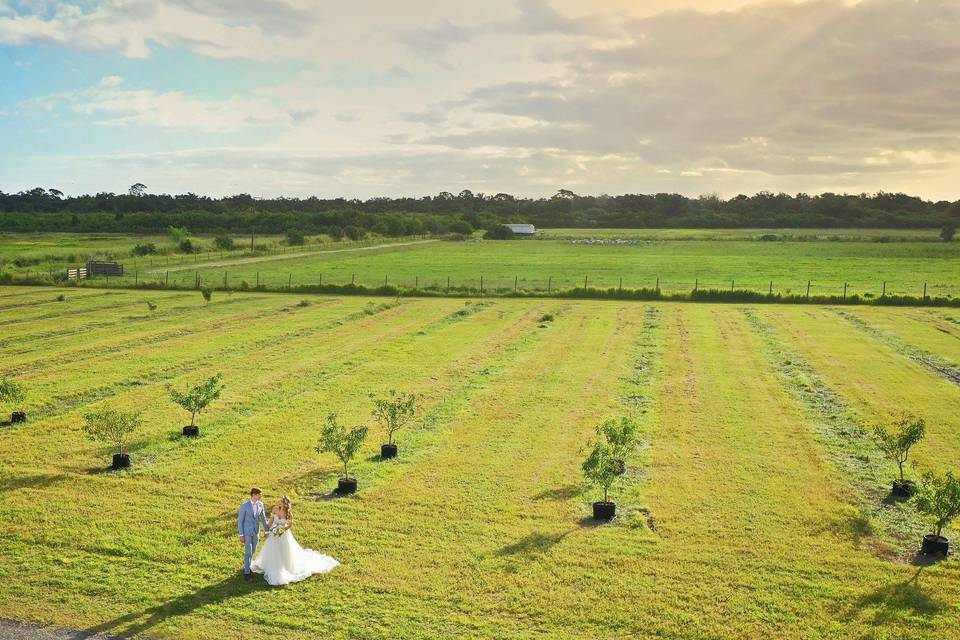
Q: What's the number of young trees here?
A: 9